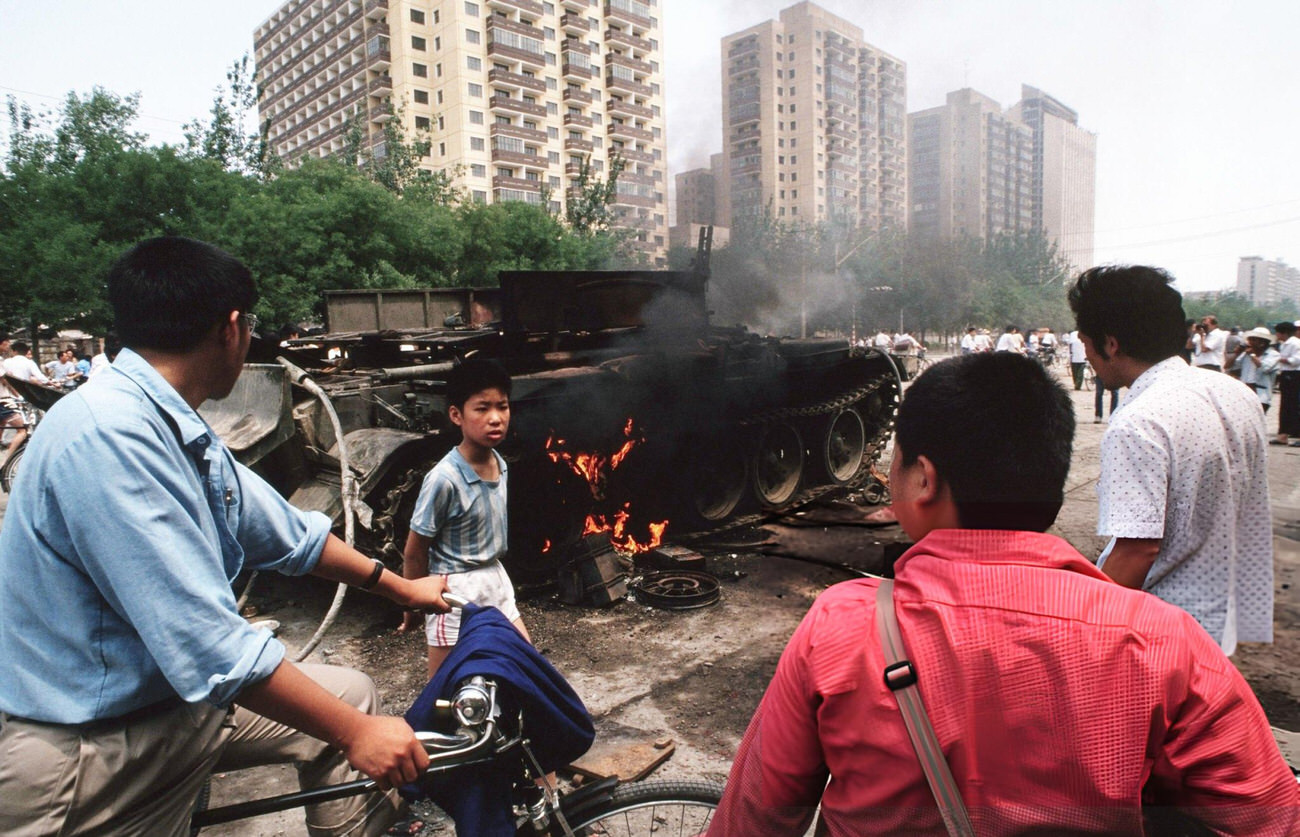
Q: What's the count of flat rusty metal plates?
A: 1